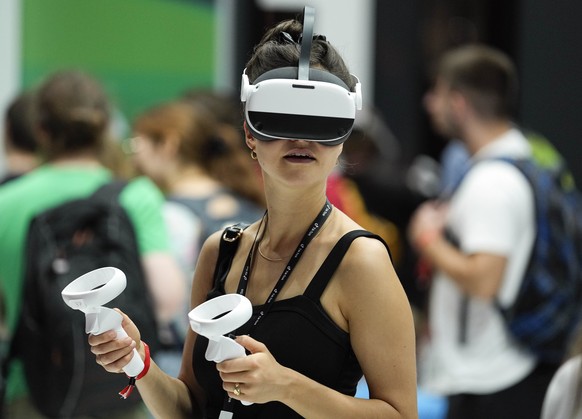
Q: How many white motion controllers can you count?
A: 2